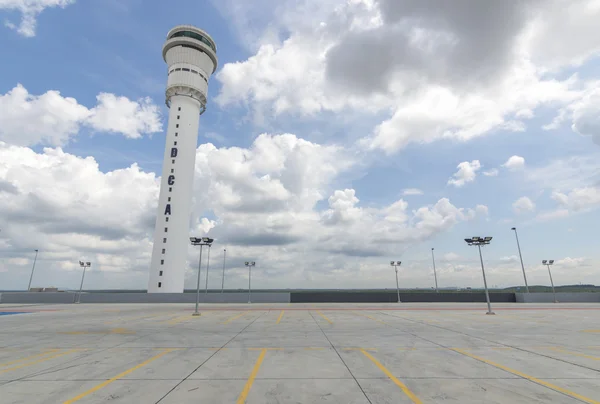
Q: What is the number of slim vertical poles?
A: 11